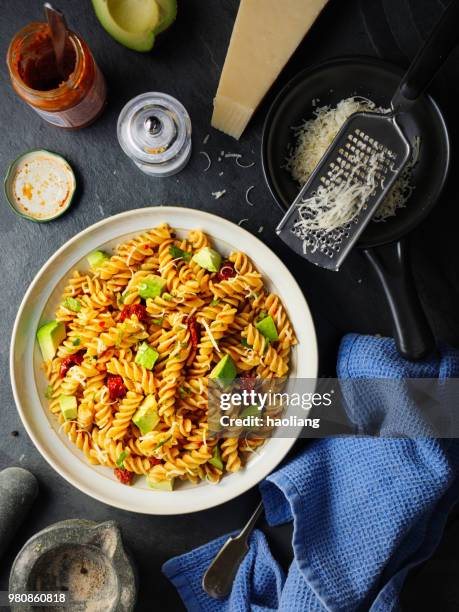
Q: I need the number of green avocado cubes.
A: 12